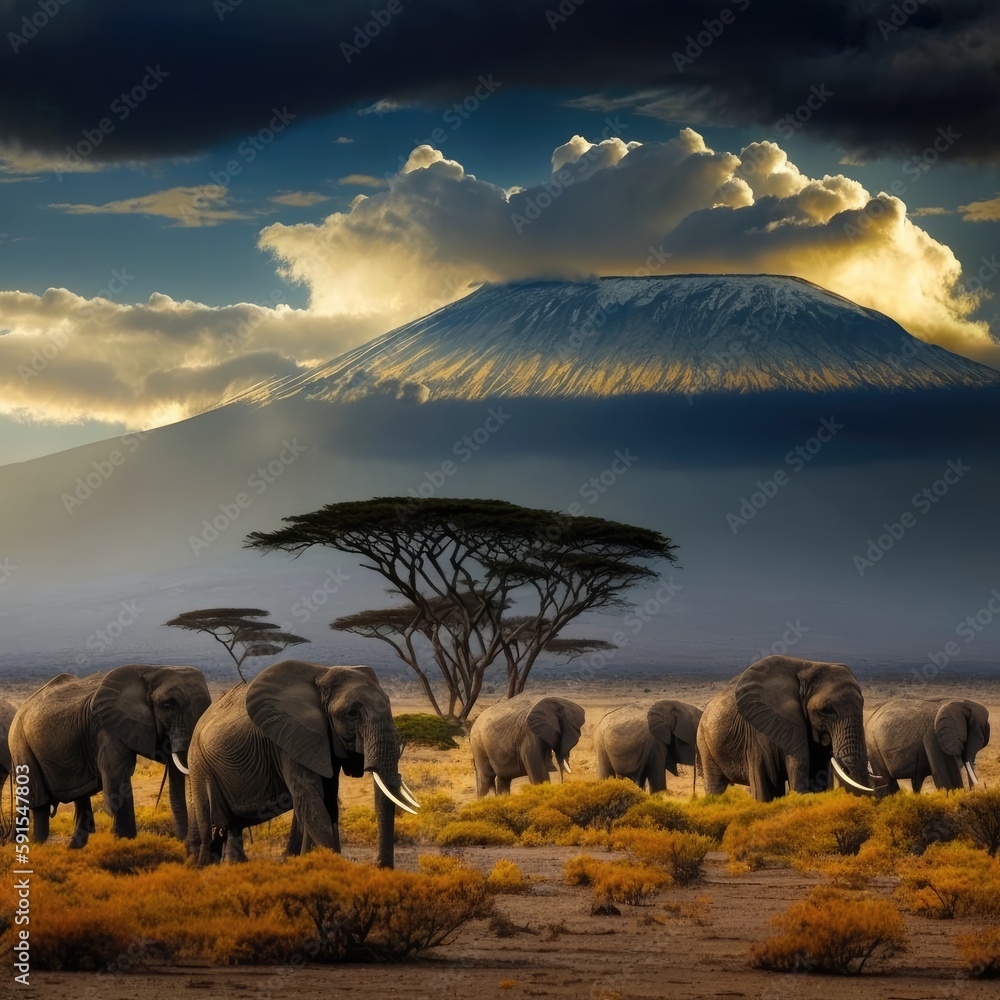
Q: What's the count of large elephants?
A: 3